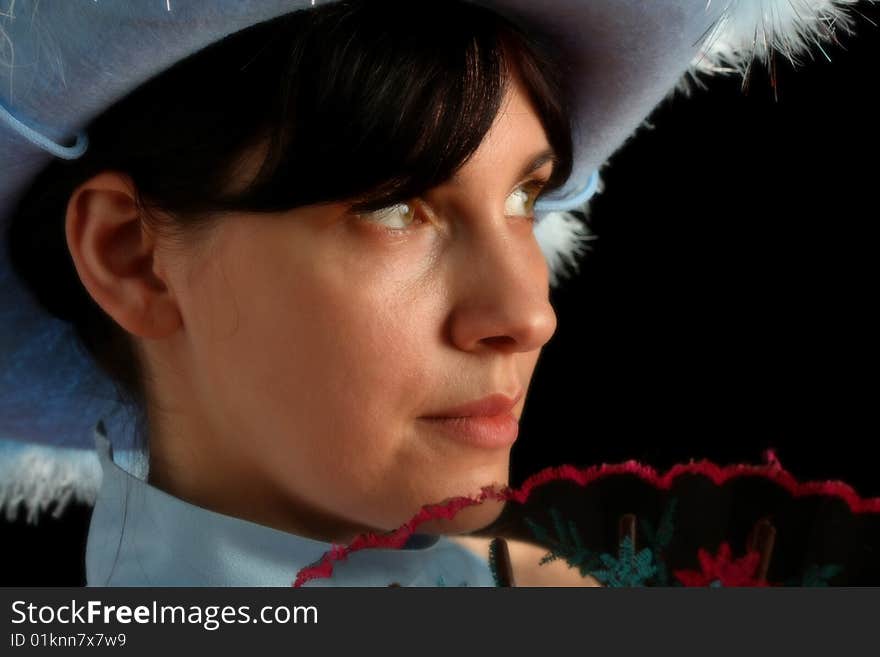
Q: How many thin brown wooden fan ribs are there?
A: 3